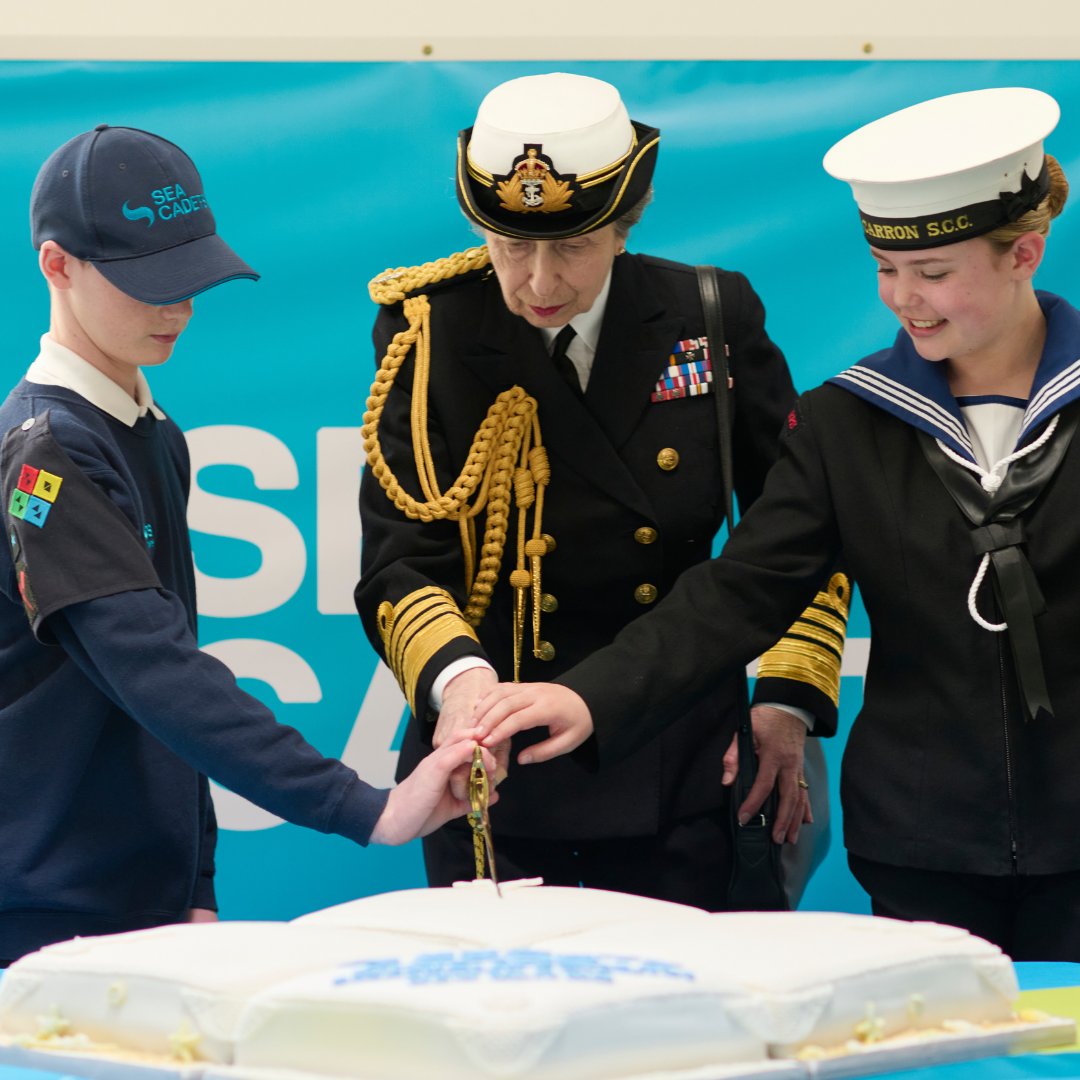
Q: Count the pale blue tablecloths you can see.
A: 1